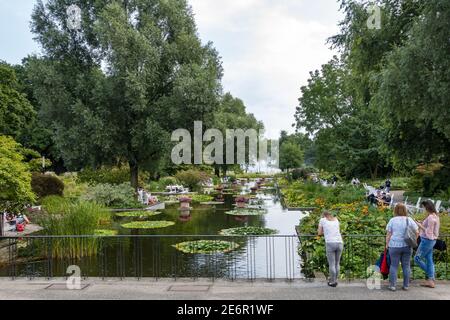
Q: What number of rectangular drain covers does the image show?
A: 2